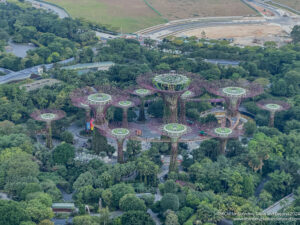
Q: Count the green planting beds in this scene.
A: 11